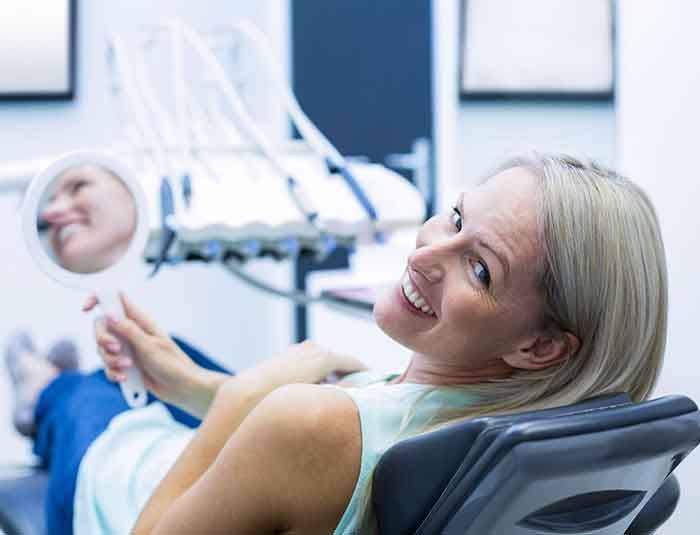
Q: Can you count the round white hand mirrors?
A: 1